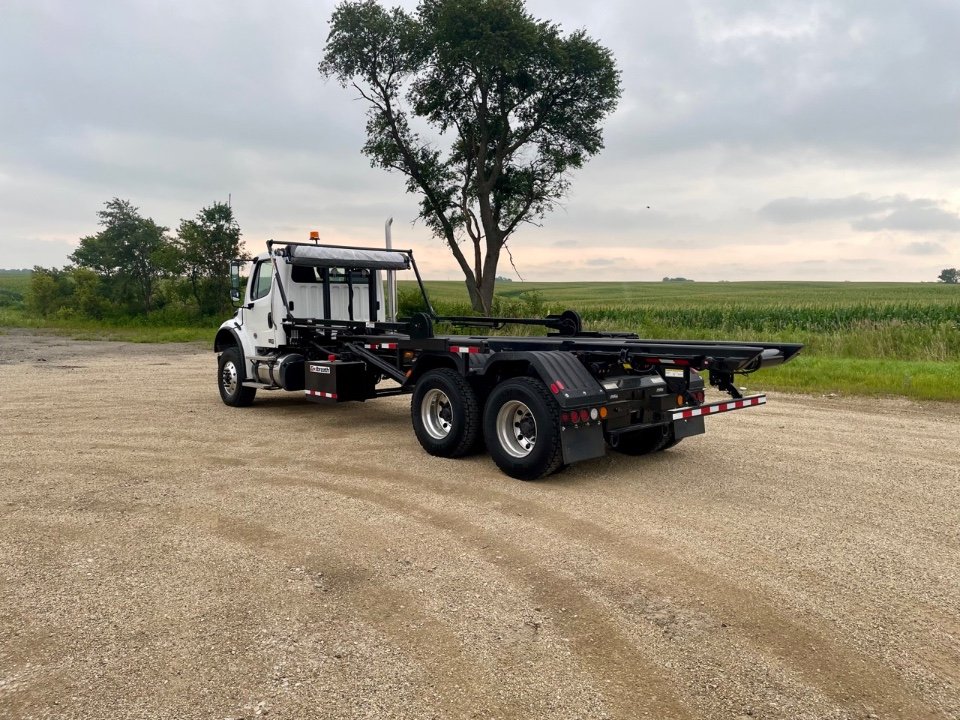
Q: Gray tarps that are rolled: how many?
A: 1